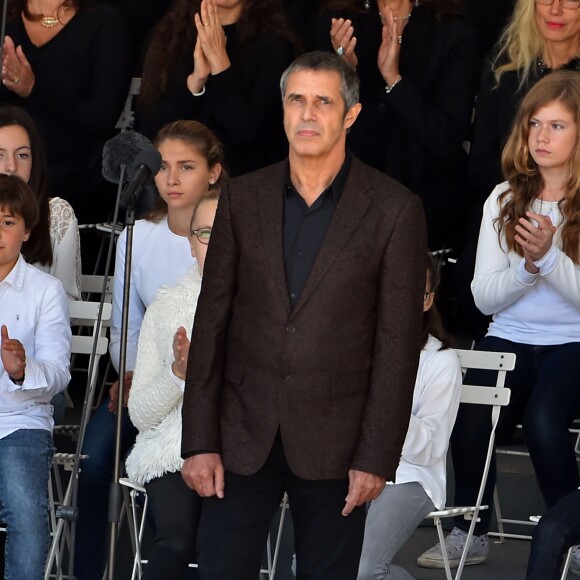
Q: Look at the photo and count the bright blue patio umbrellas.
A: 0